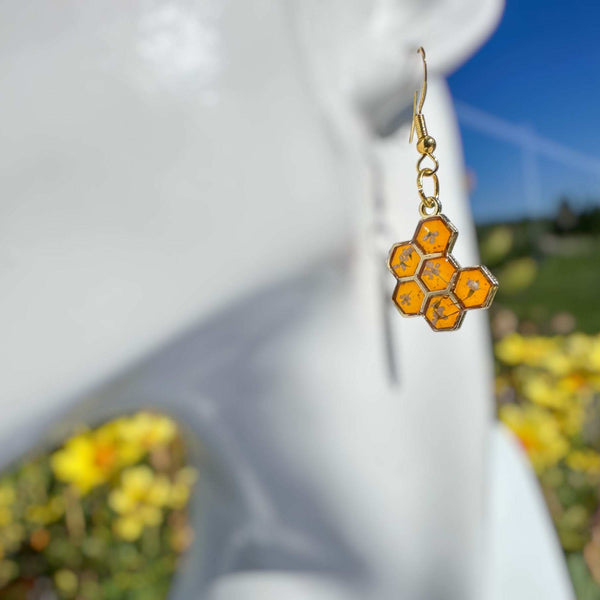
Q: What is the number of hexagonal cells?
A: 6